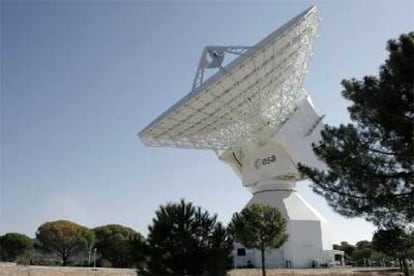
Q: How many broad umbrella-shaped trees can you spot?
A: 3